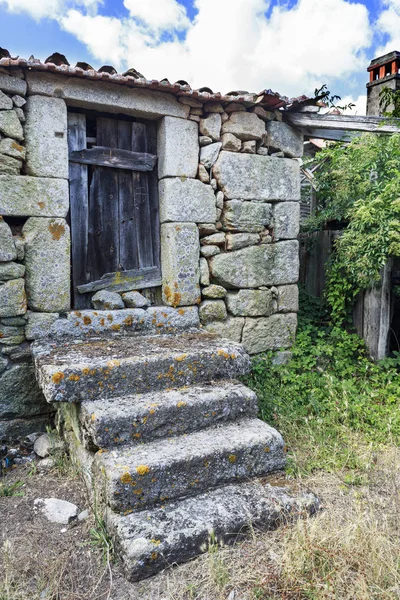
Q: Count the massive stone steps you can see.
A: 4